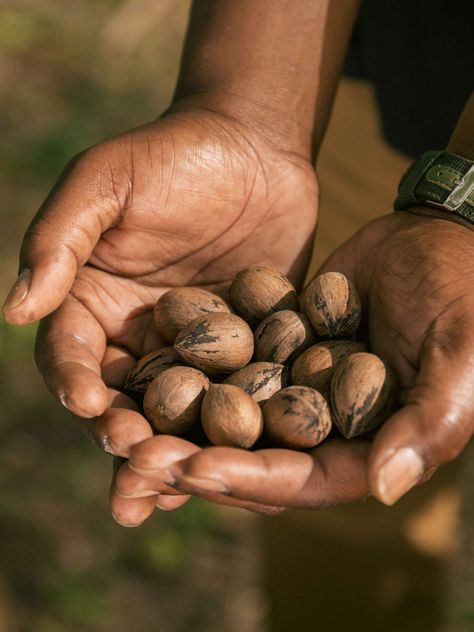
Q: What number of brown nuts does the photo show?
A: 12